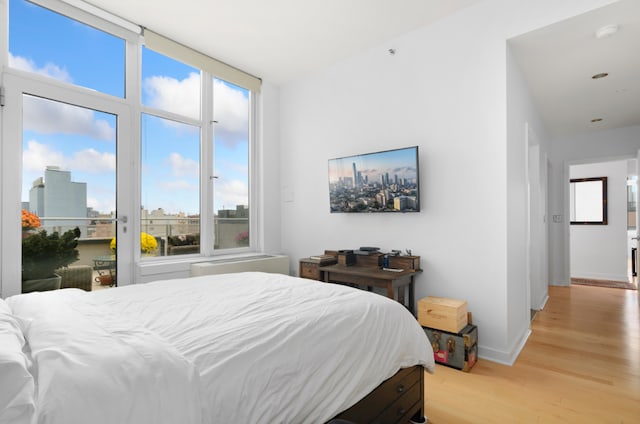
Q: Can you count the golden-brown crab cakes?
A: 0